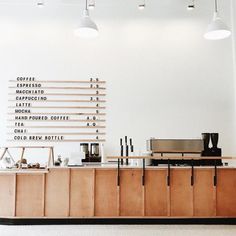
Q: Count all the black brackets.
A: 5